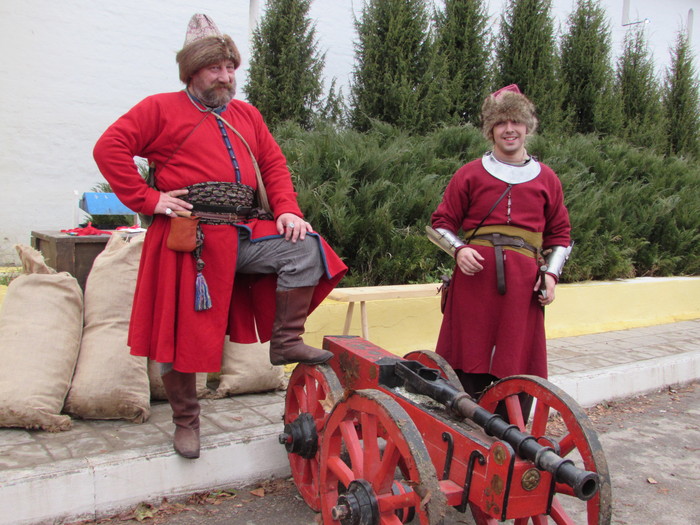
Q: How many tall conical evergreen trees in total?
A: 7